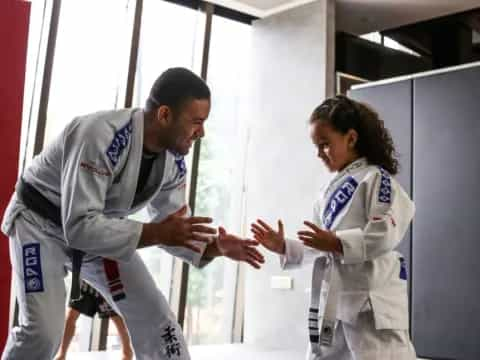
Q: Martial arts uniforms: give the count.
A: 2